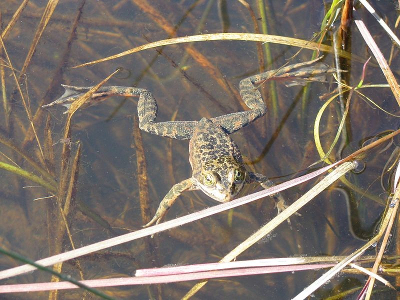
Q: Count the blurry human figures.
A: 0